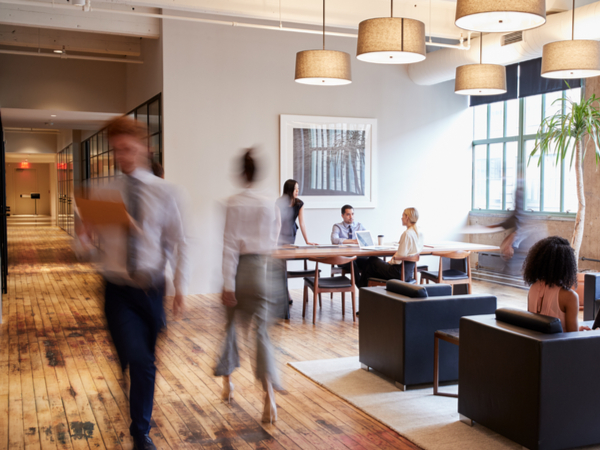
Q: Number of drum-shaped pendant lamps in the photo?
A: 5